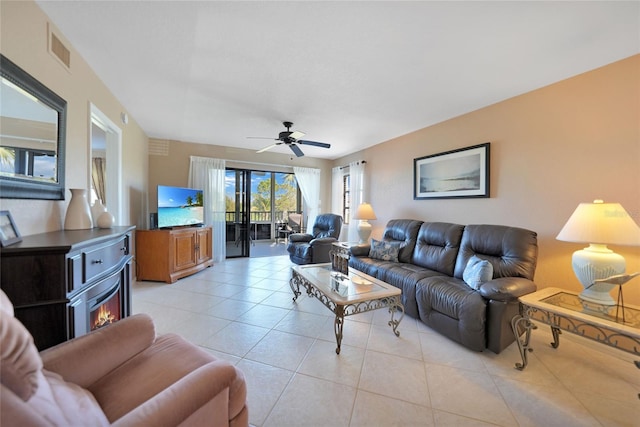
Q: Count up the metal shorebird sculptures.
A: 1